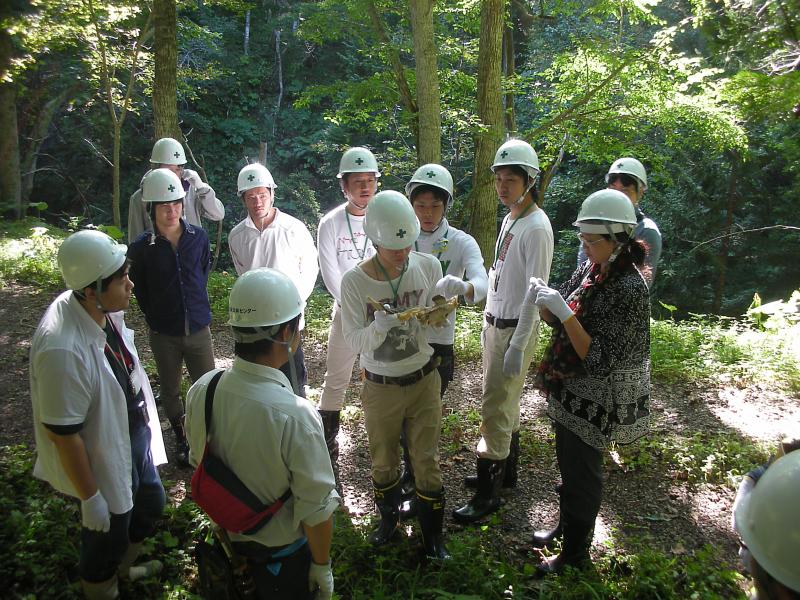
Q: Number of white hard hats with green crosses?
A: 8